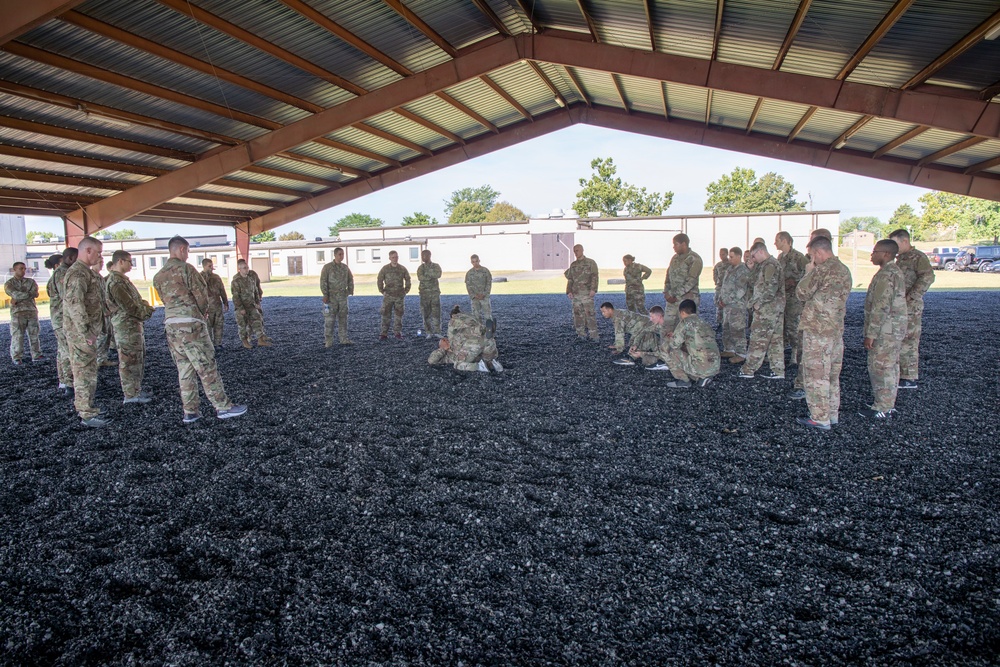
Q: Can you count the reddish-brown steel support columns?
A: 2